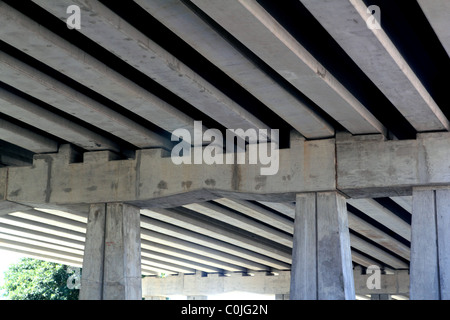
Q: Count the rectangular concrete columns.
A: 3